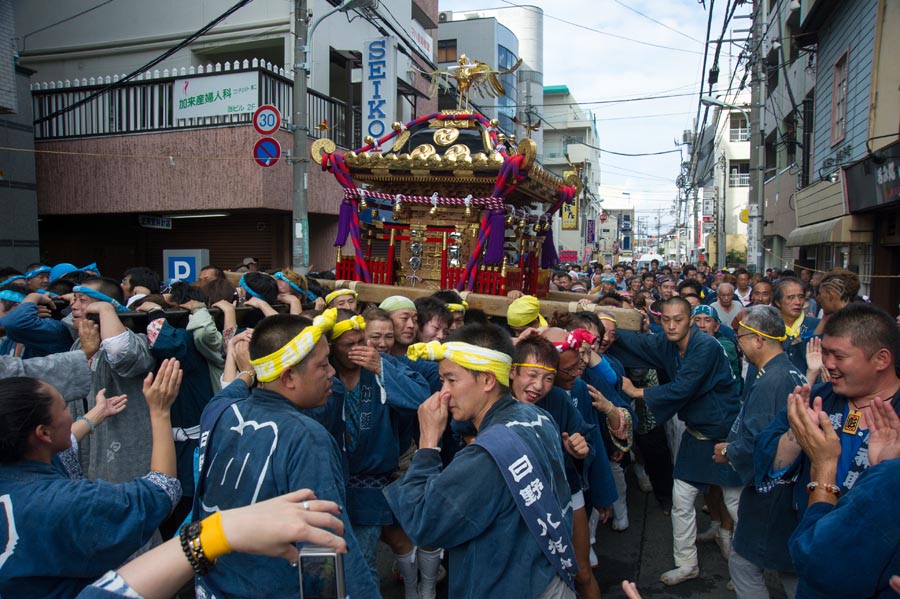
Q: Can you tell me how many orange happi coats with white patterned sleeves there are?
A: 0